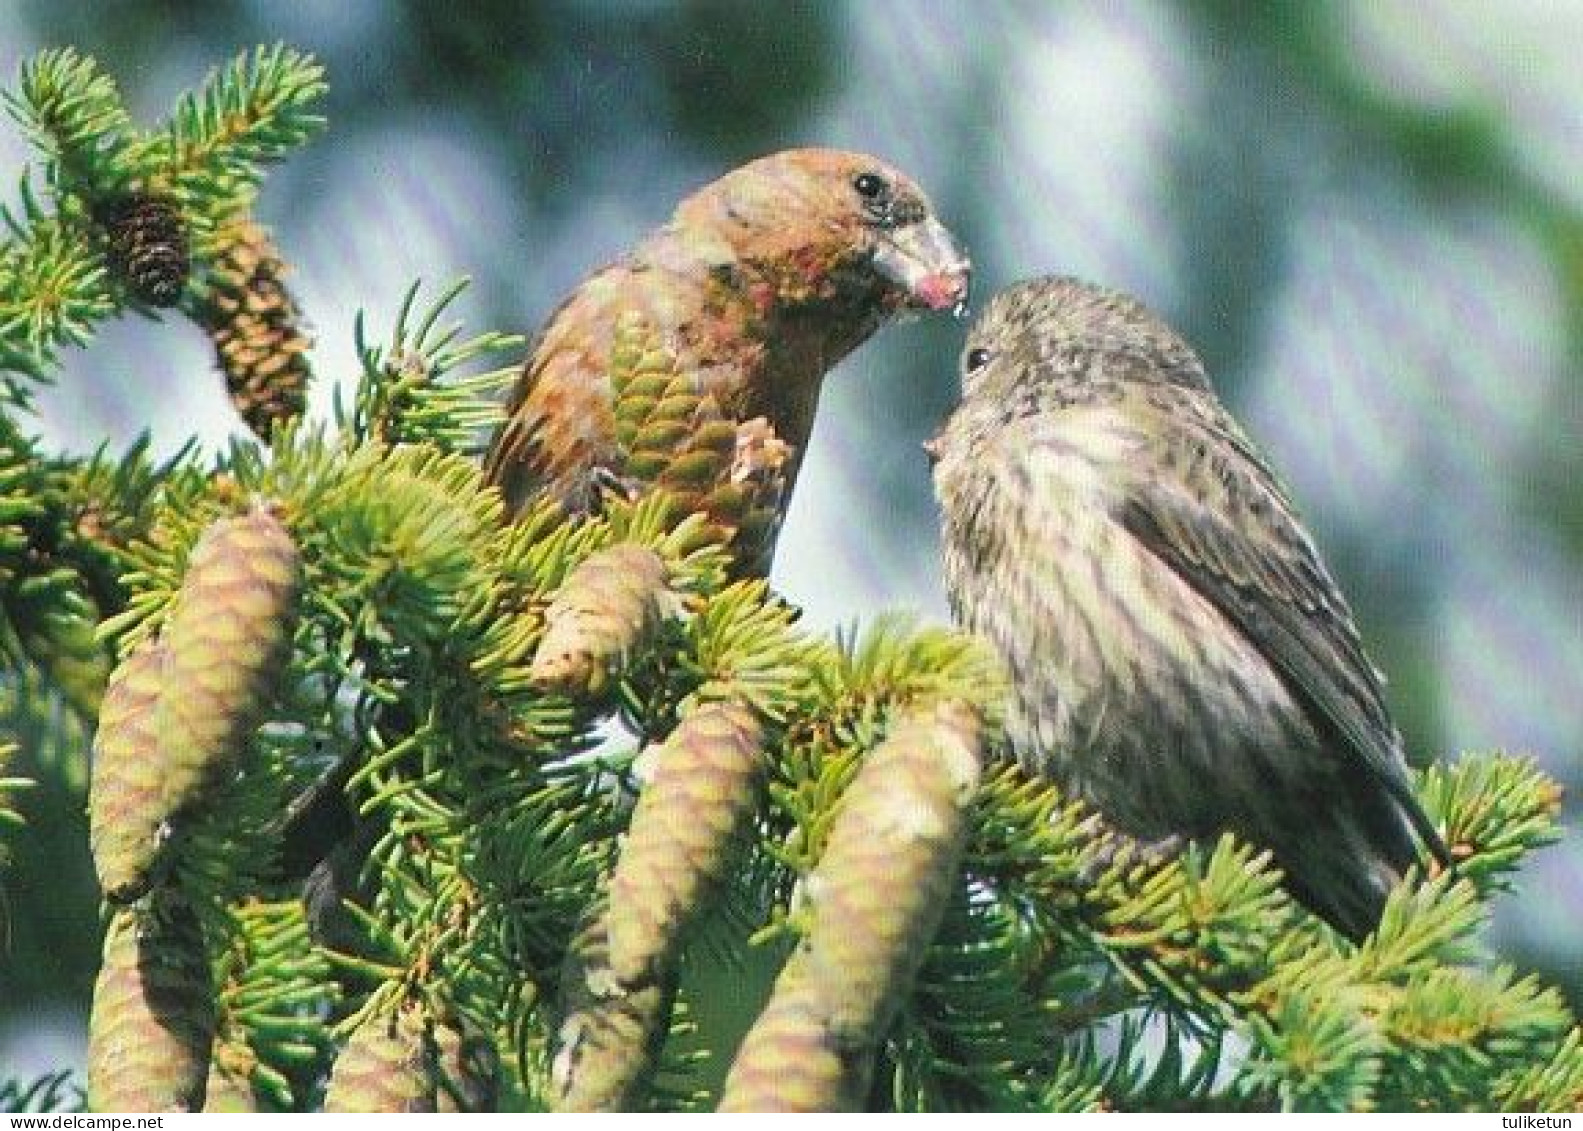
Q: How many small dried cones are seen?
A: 2